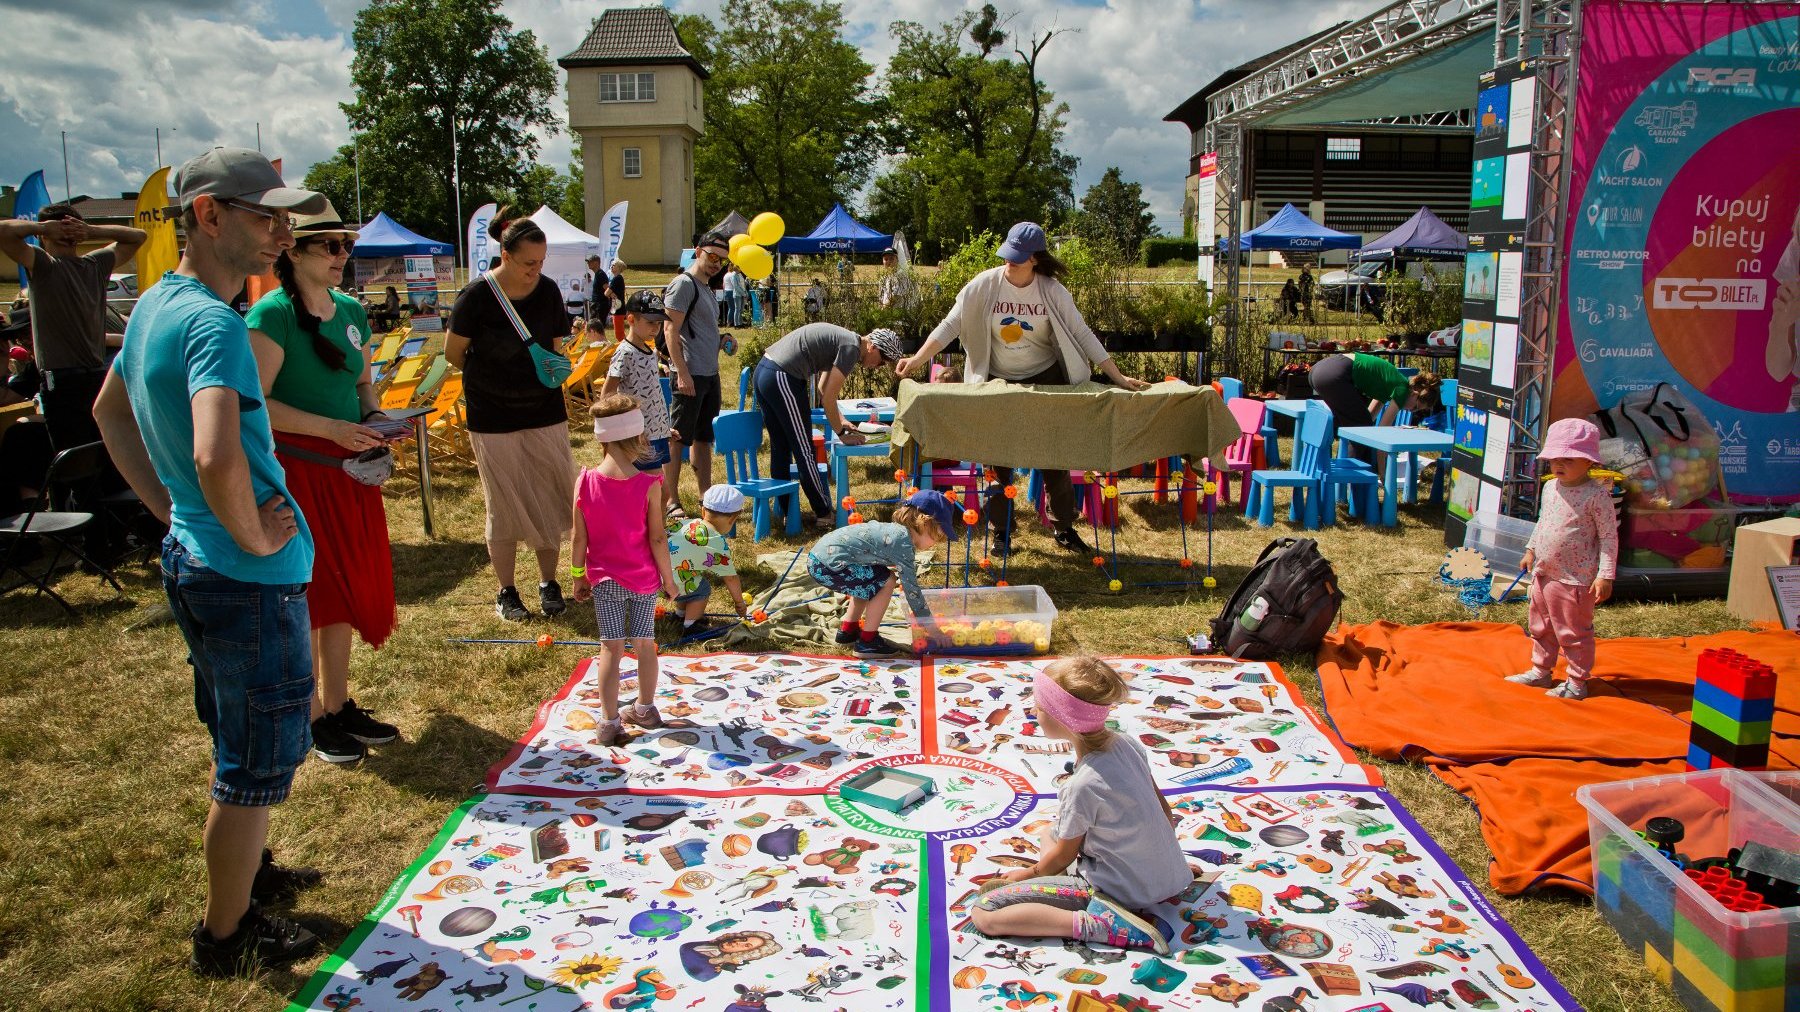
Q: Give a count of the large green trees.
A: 3